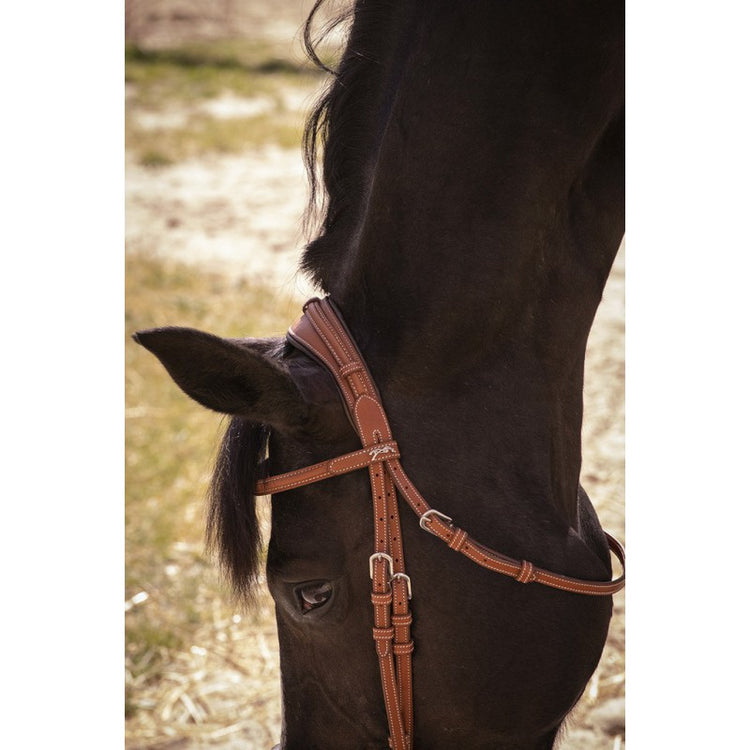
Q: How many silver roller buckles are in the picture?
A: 3